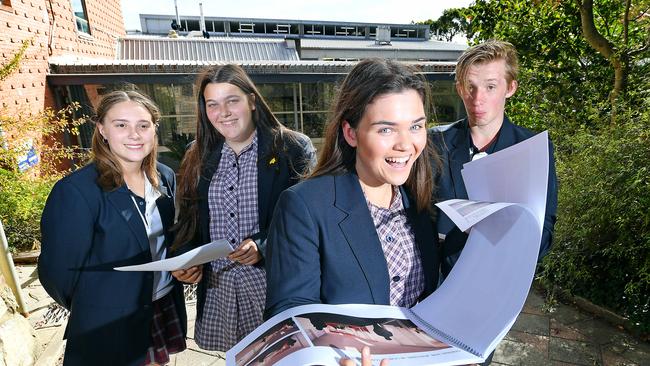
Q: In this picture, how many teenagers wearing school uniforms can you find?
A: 4